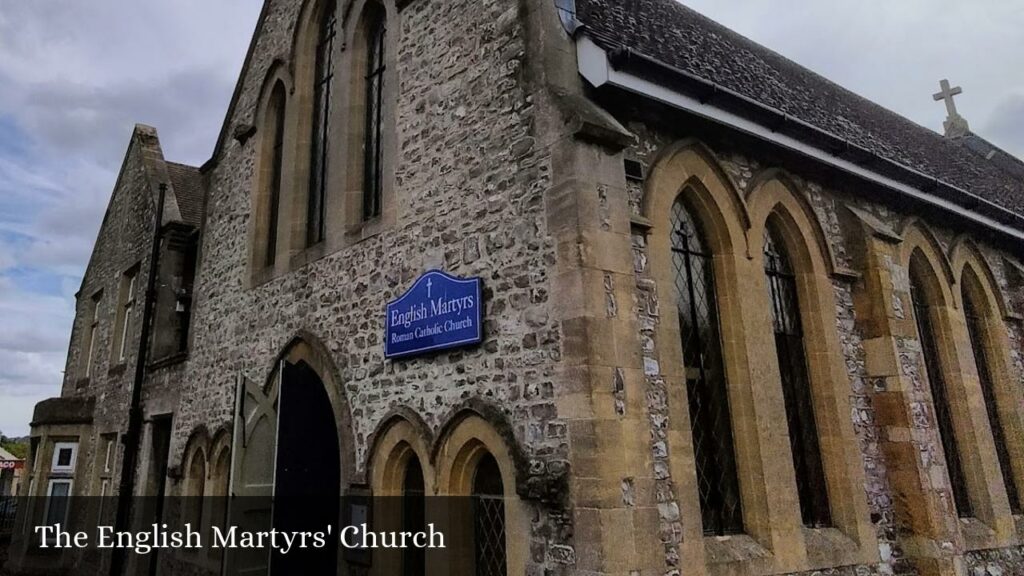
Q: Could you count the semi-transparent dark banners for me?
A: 1